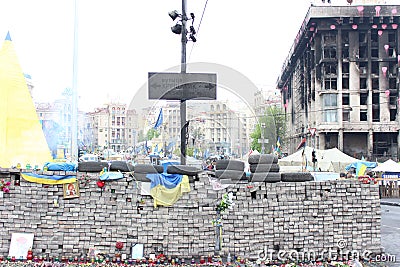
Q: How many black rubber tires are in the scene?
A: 11